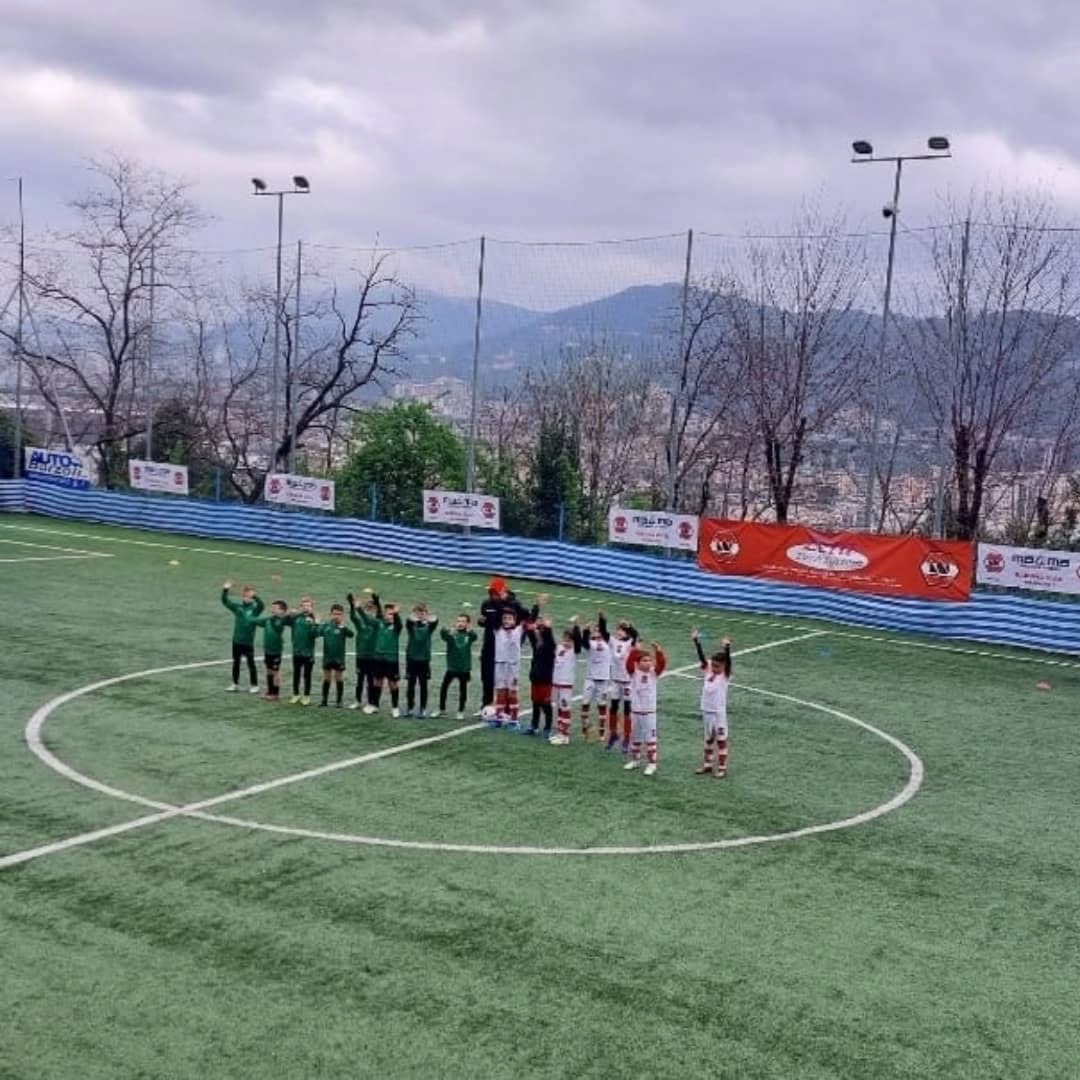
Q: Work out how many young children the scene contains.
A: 15